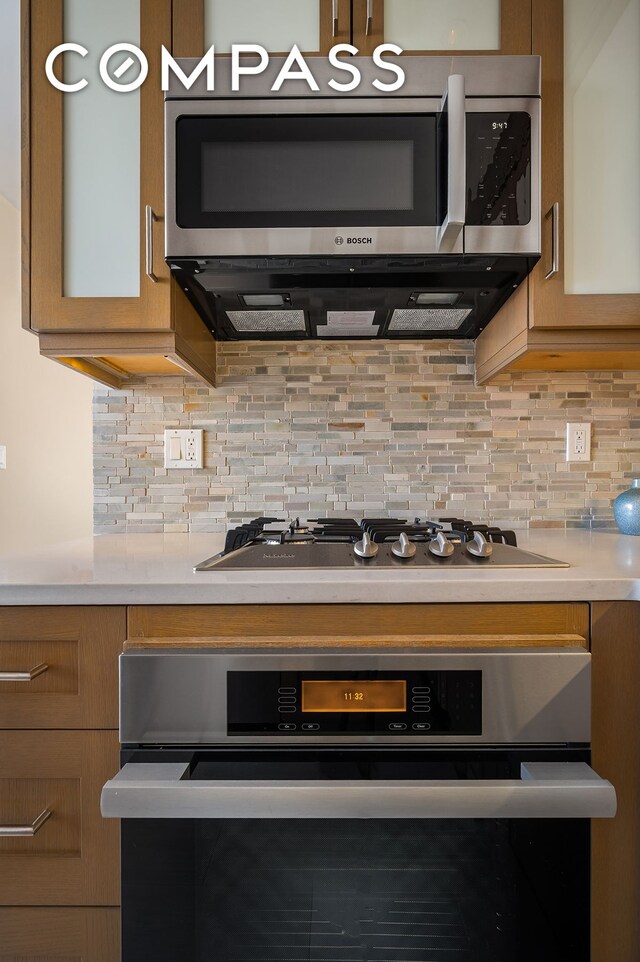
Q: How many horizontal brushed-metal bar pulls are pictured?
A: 2